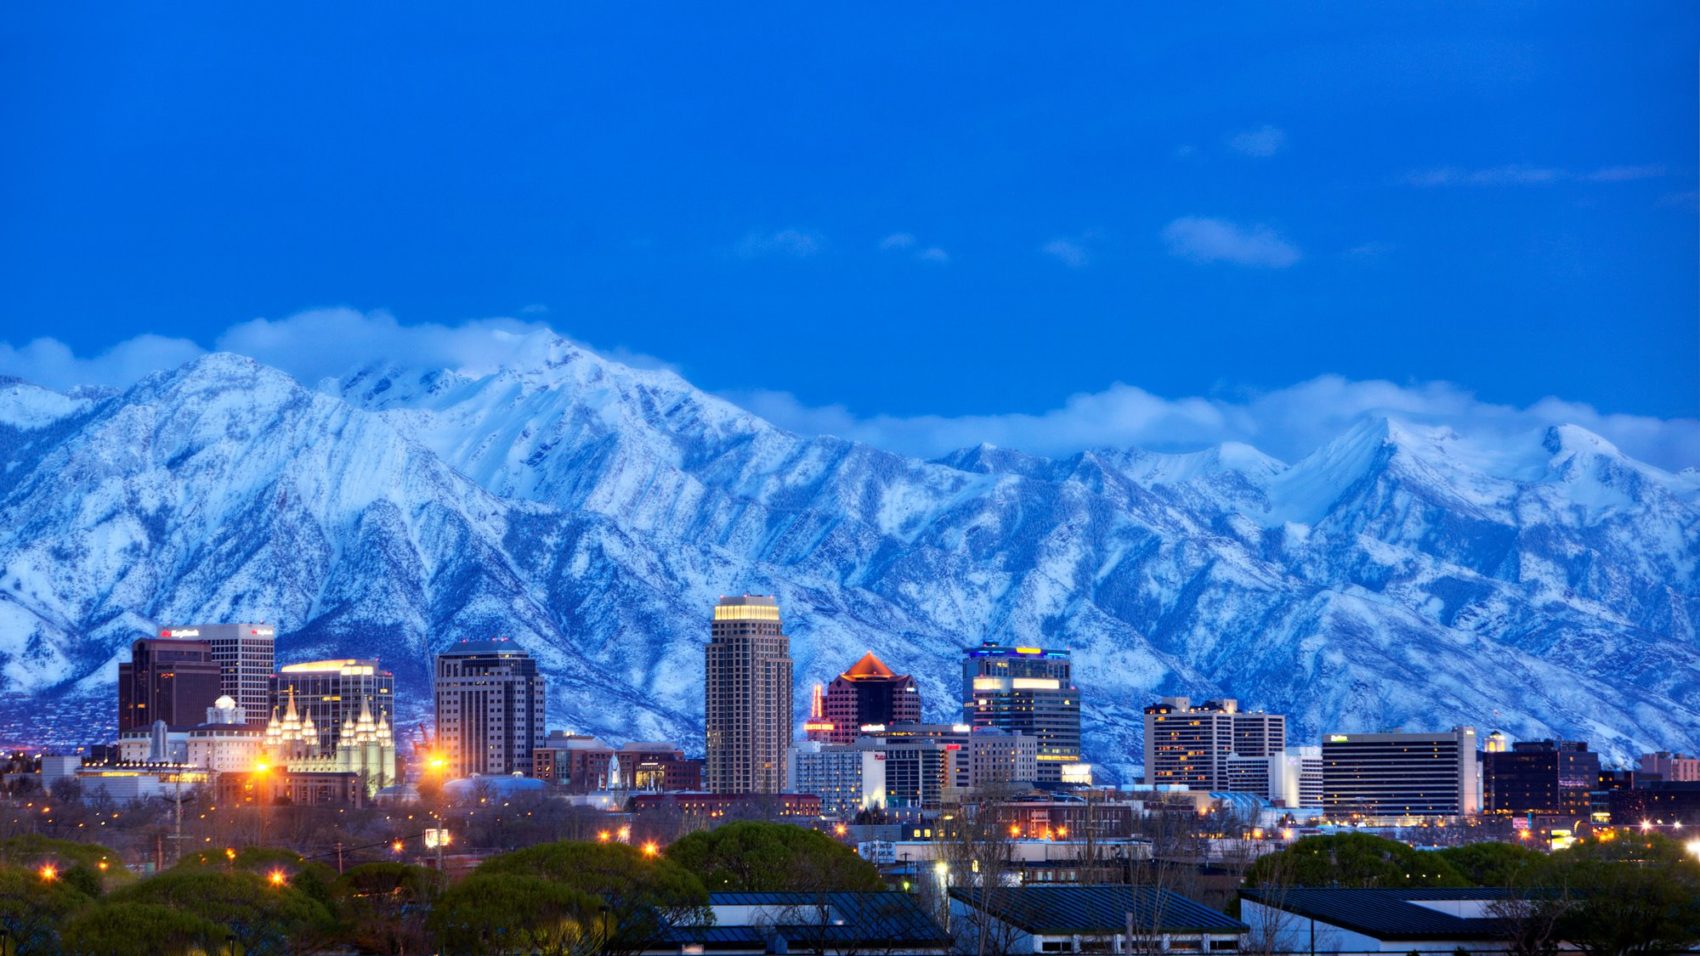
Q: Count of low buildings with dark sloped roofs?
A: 3